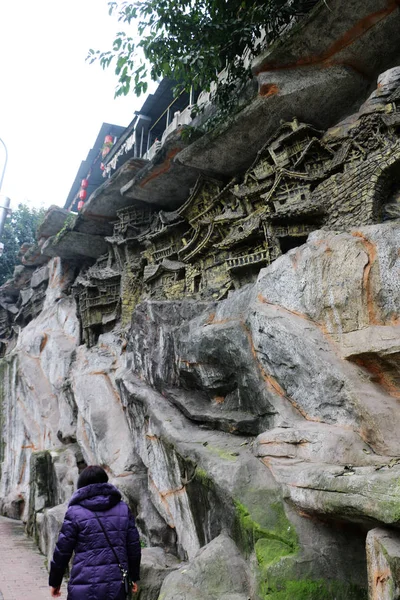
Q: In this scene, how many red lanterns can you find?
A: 6